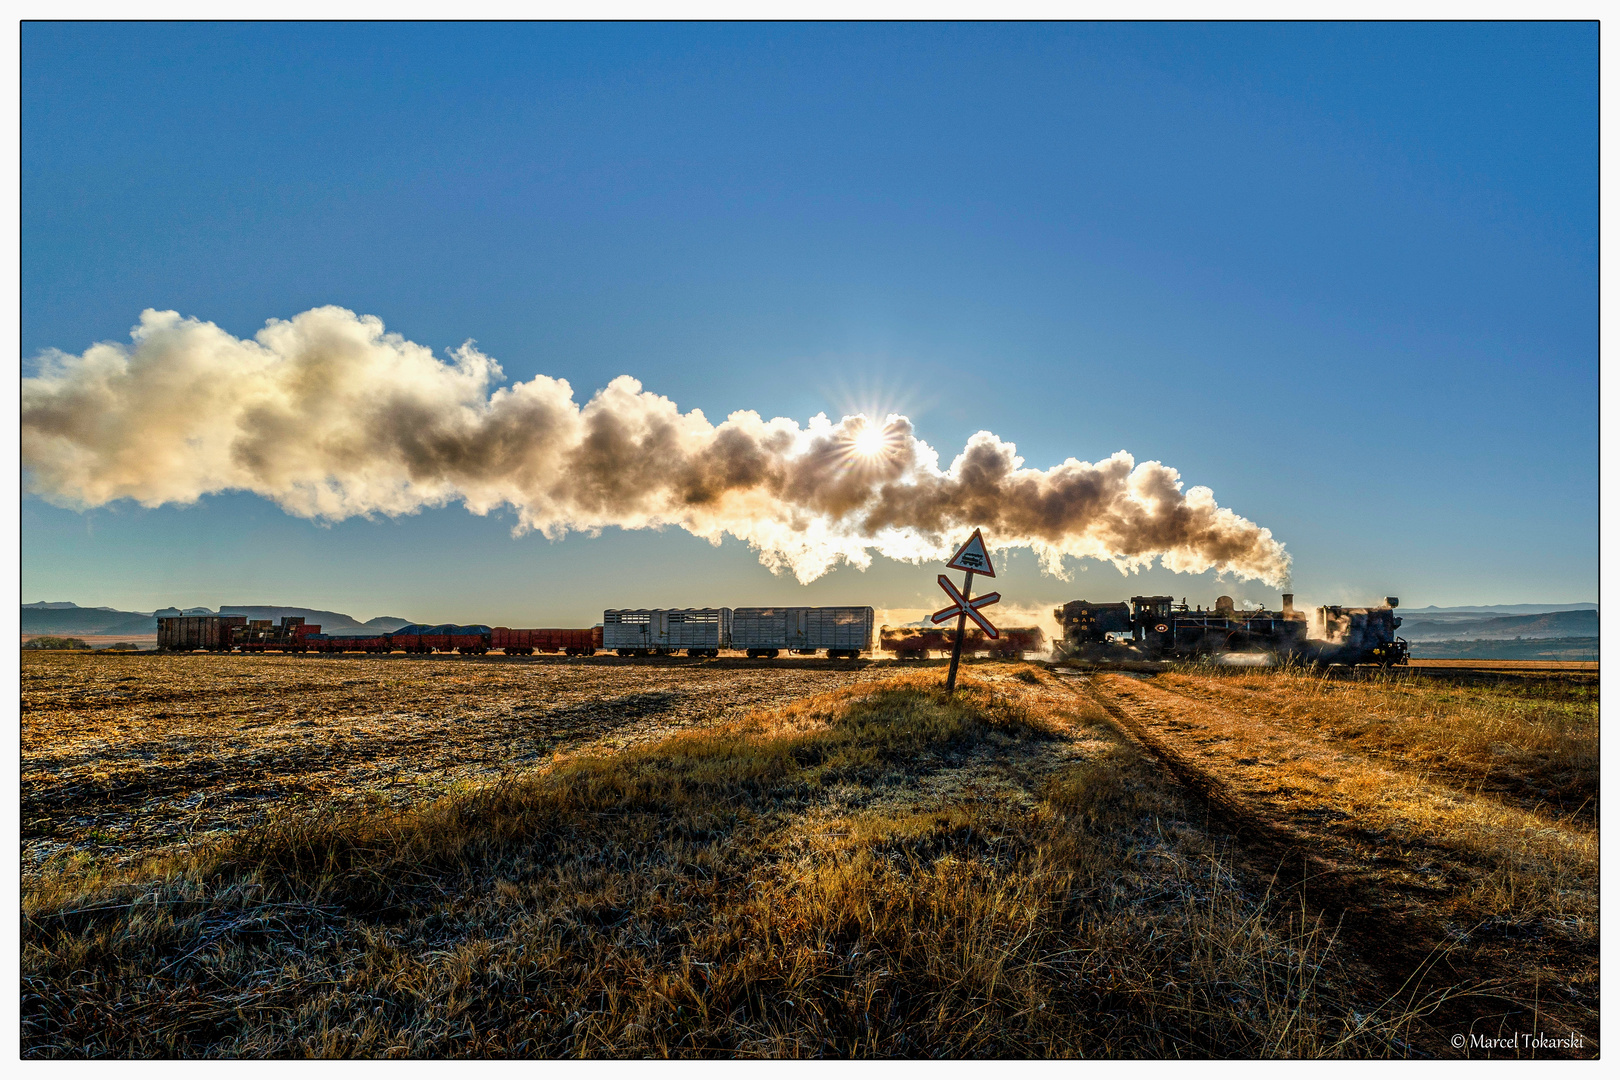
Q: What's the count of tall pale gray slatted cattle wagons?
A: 2